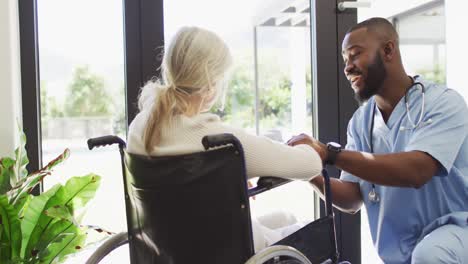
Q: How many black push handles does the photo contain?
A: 2